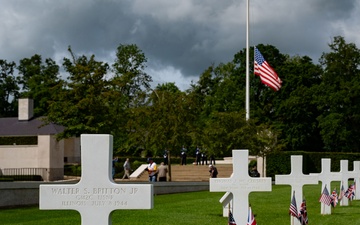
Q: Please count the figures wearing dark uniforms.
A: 5